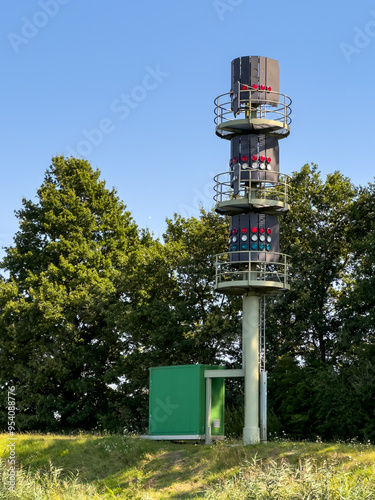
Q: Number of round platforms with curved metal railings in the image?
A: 3